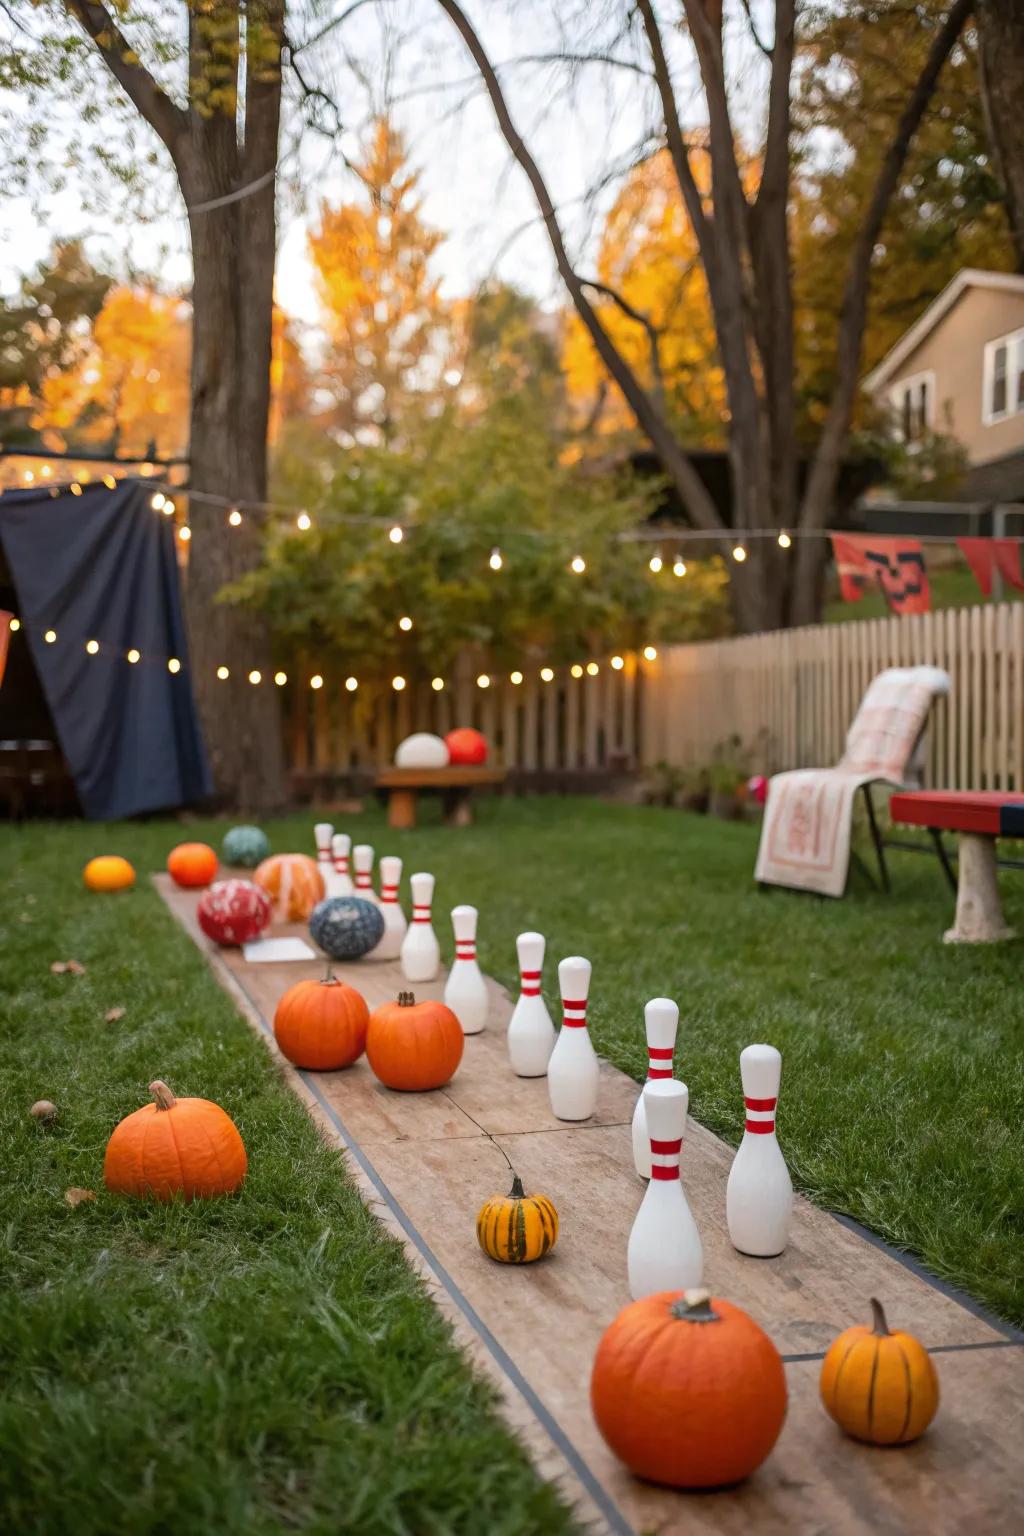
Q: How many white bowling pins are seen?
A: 11